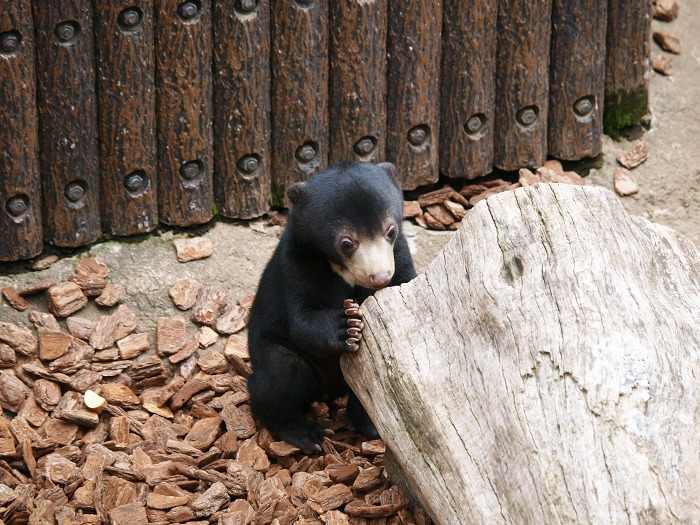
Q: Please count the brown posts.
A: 12